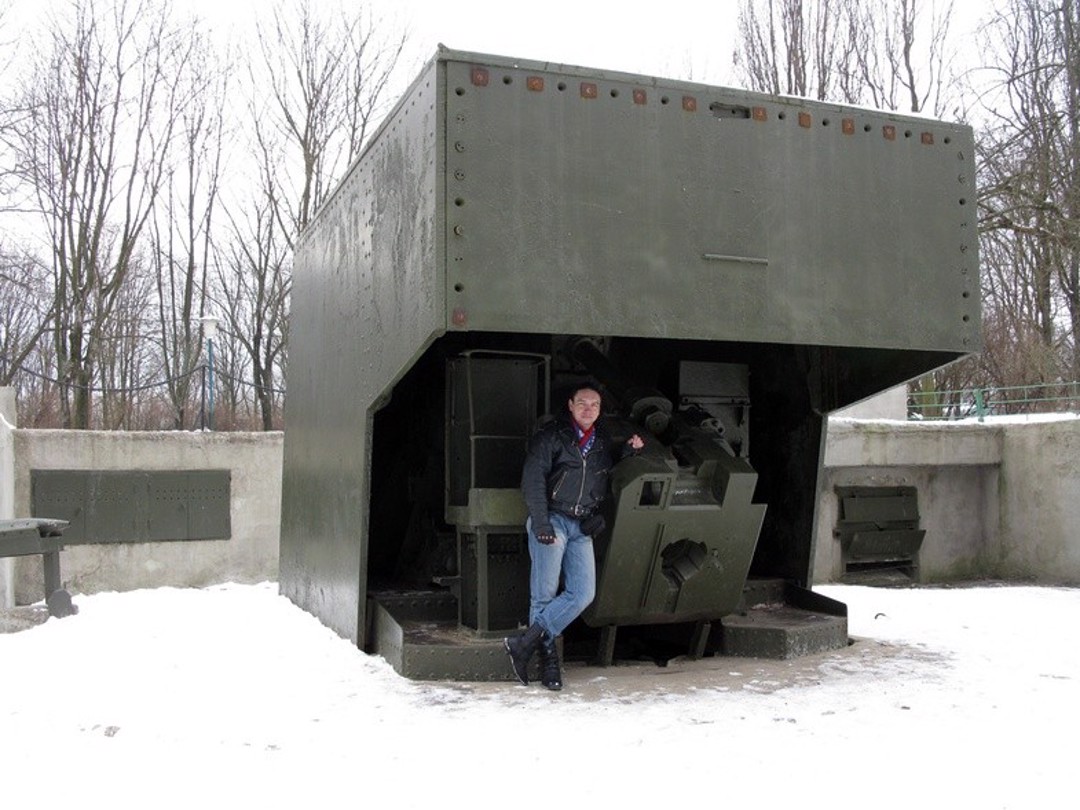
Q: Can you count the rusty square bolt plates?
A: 11